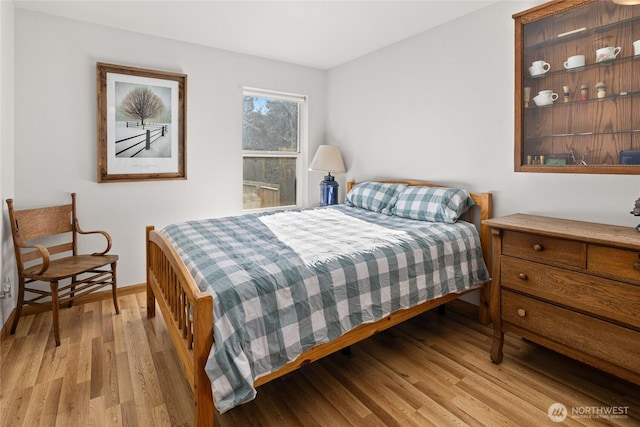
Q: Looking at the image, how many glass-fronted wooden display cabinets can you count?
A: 1